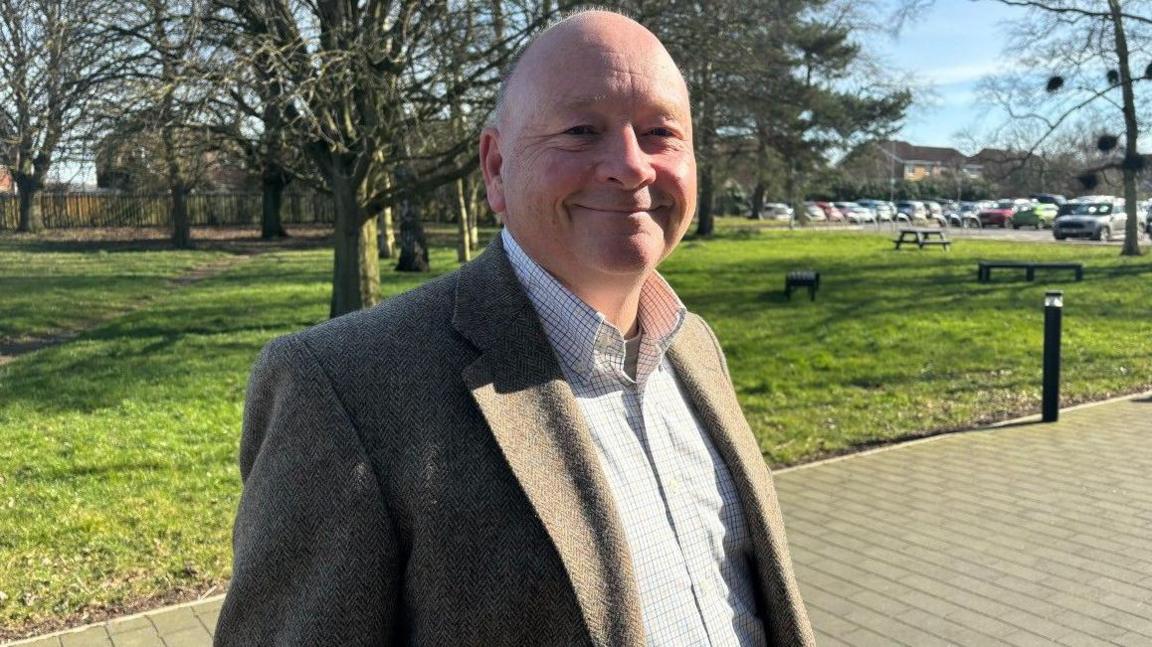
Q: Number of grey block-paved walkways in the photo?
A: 1